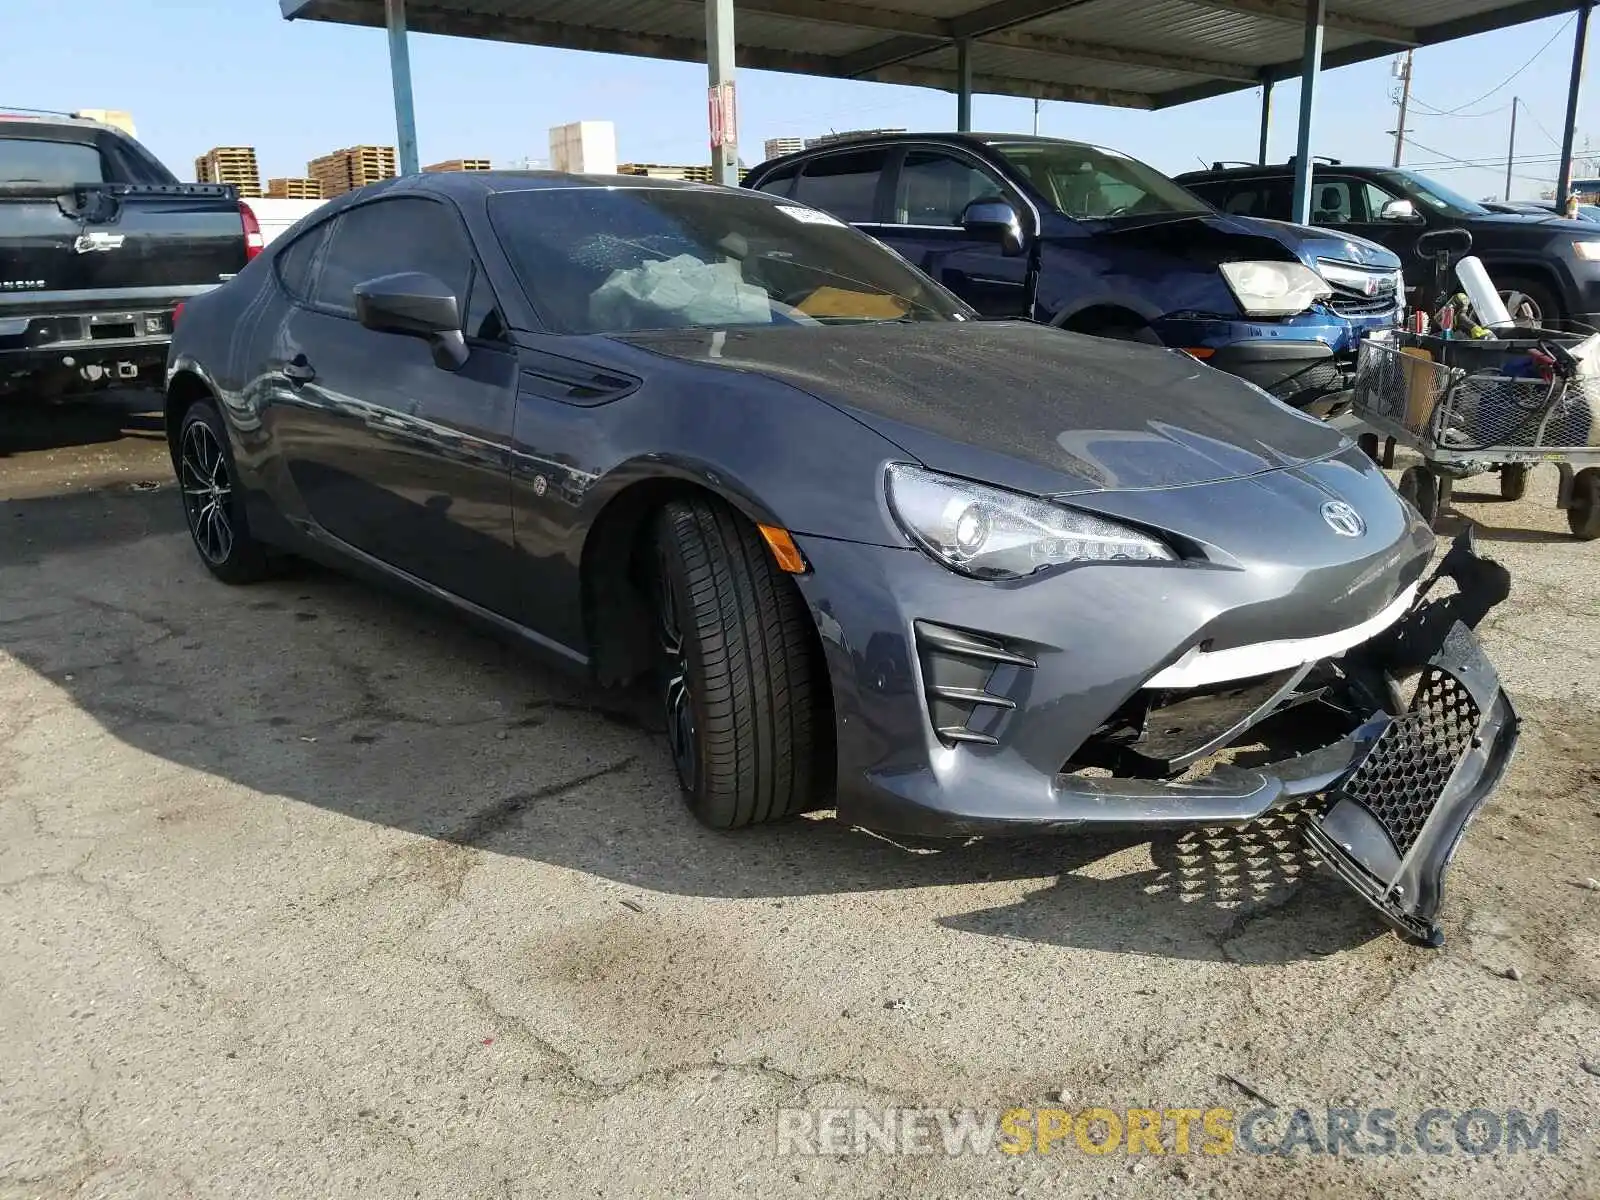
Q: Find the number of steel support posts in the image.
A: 6